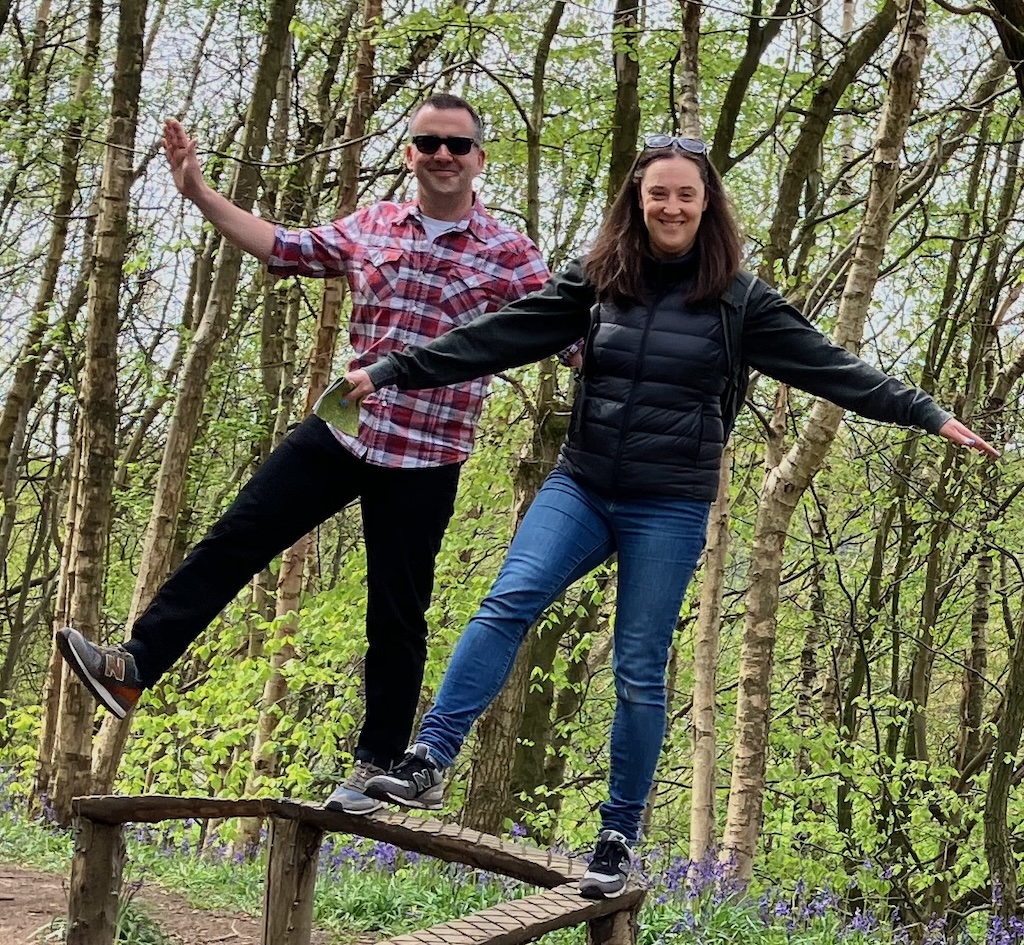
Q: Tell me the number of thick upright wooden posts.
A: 3